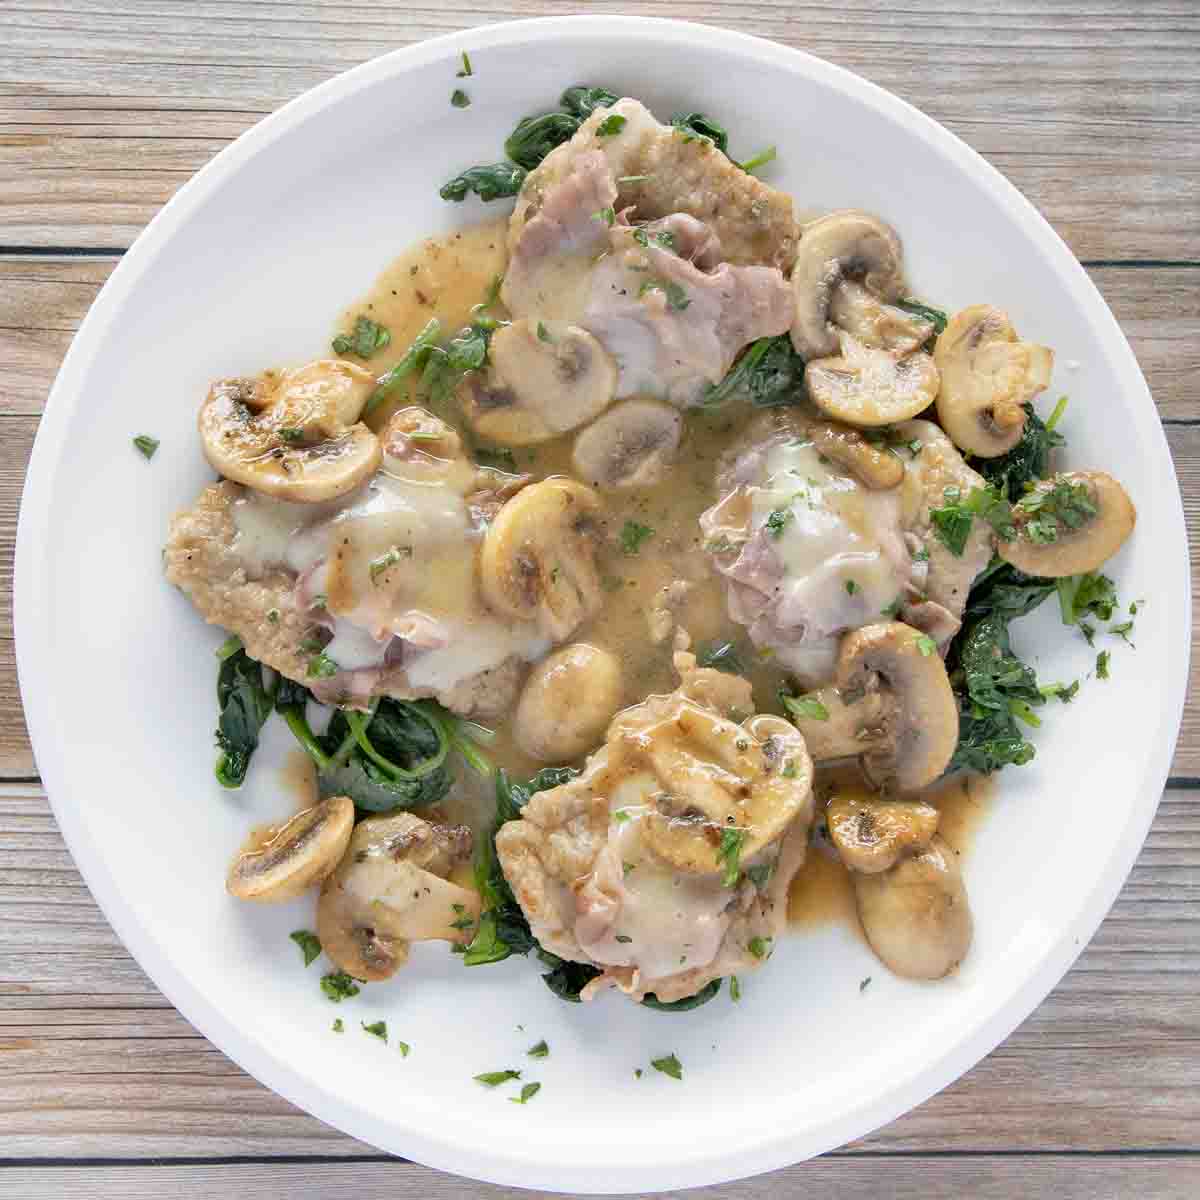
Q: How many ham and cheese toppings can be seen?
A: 4